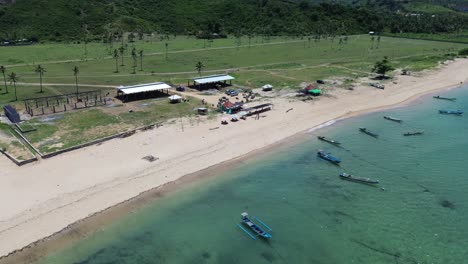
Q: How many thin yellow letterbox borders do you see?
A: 0